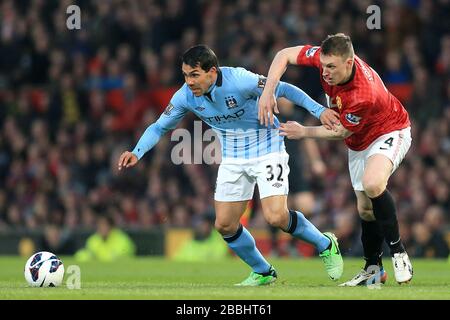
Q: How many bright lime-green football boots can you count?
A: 2